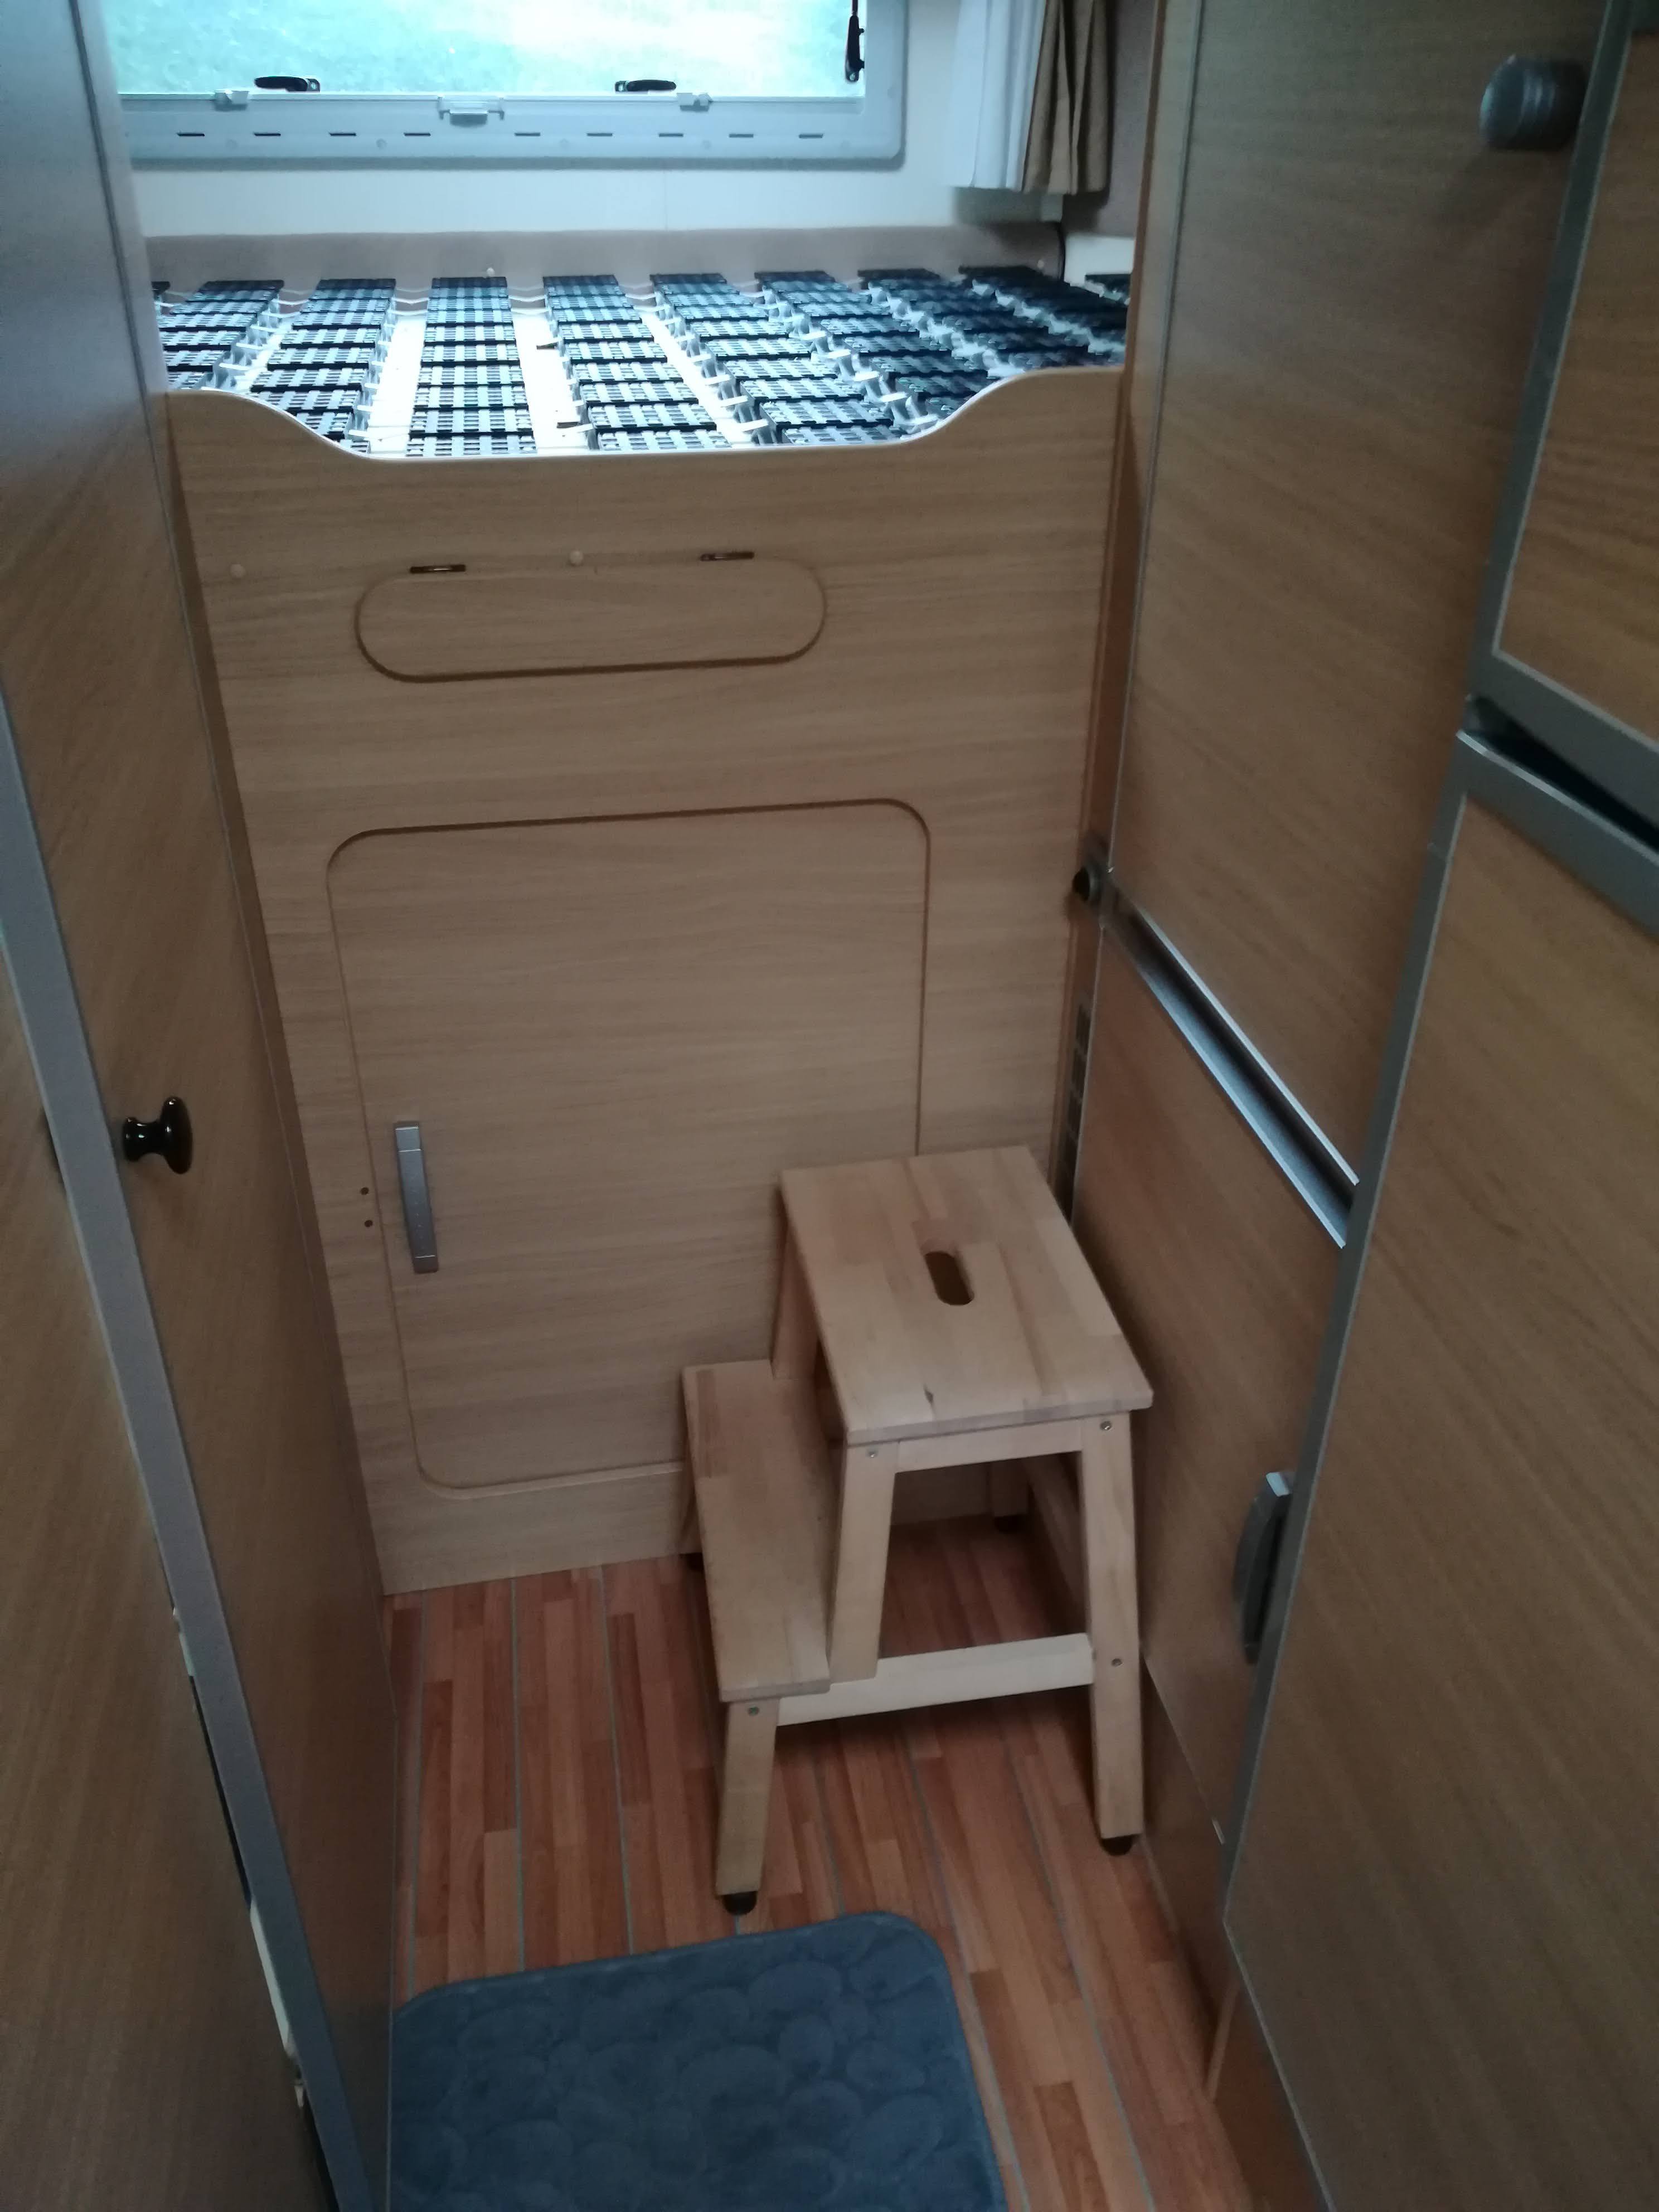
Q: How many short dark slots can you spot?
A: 9